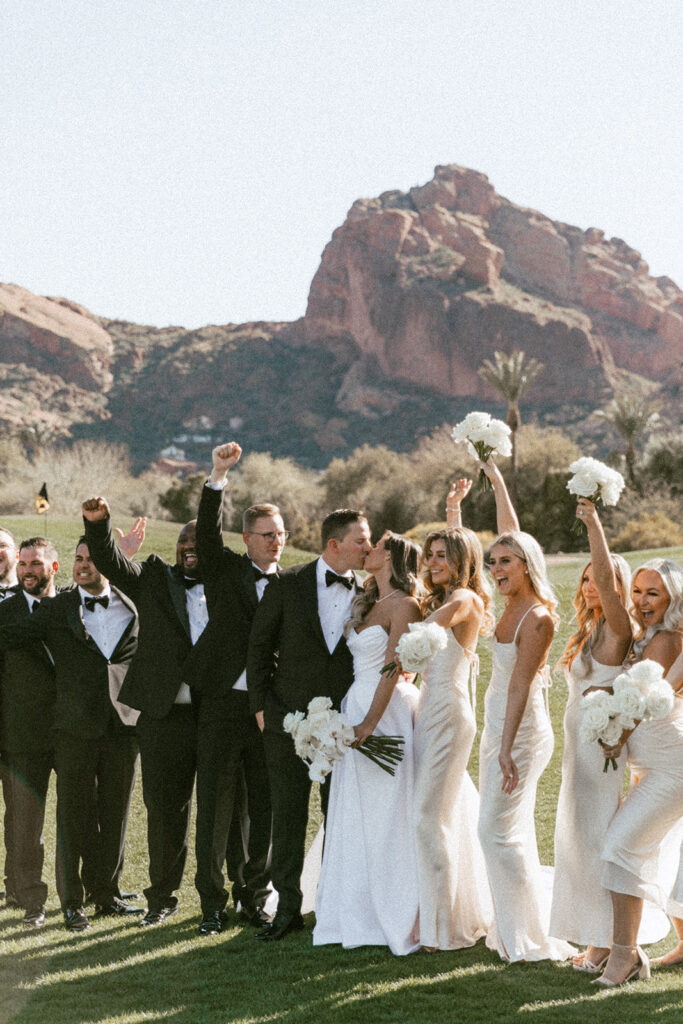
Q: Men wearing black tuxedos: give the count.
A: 6